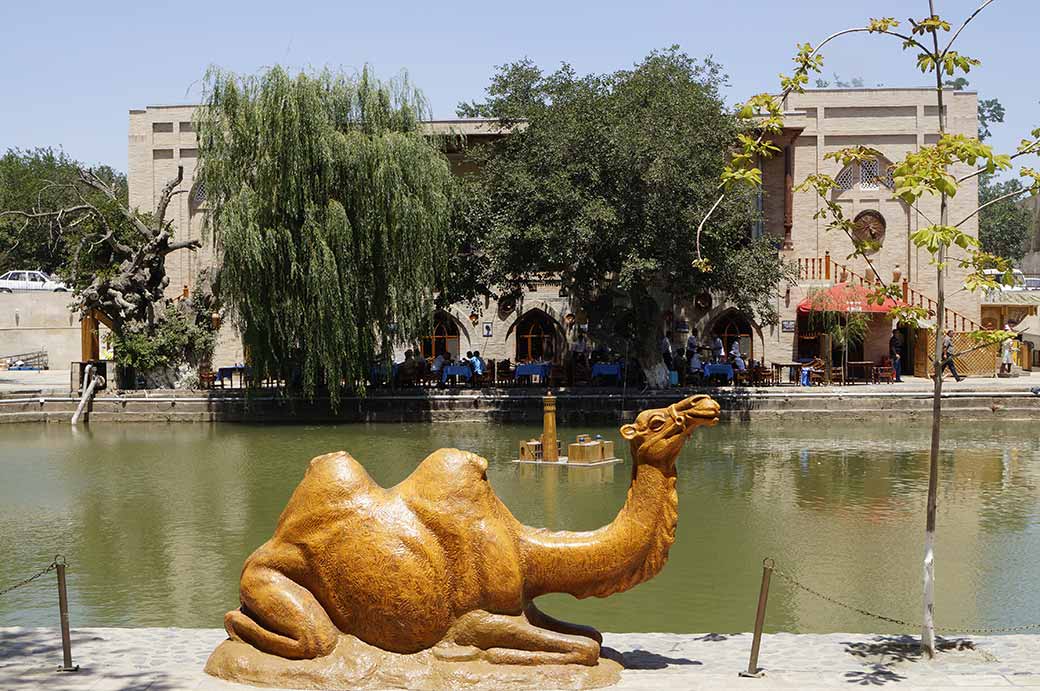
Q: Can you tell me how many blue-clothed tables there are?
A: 6